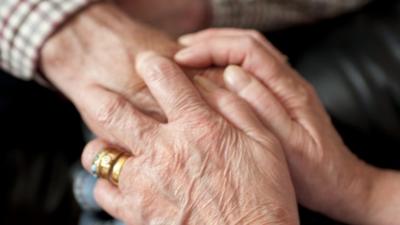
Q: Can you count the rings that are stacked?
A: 3